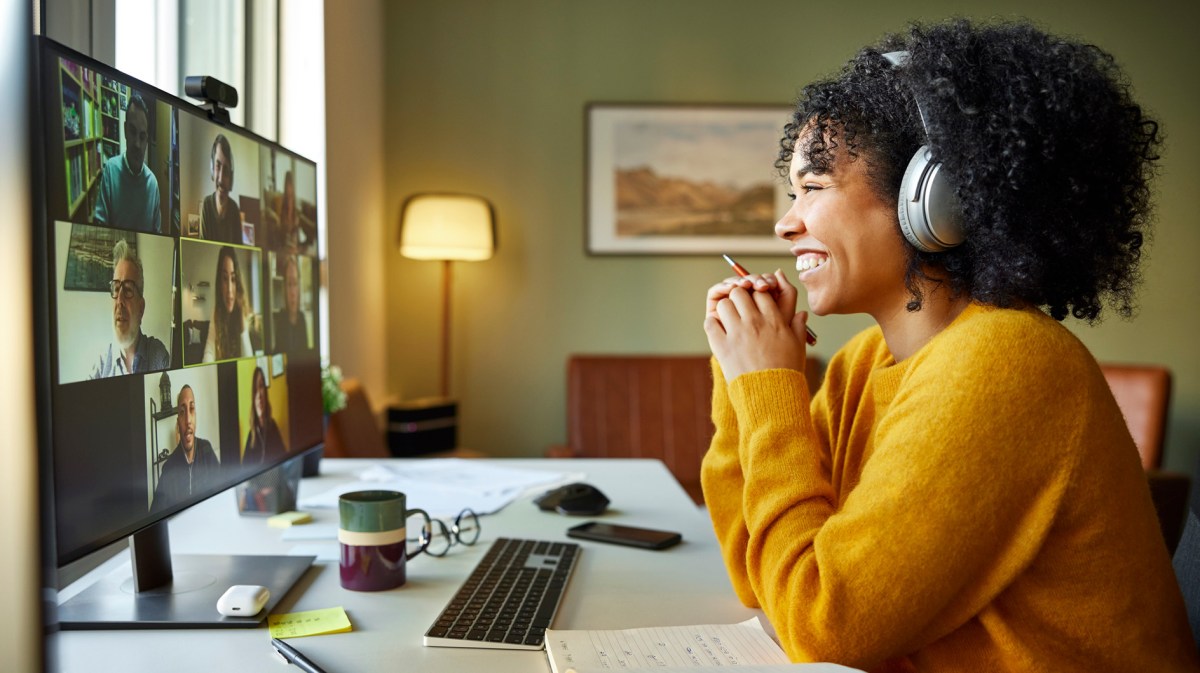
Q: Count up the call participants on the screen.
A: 8